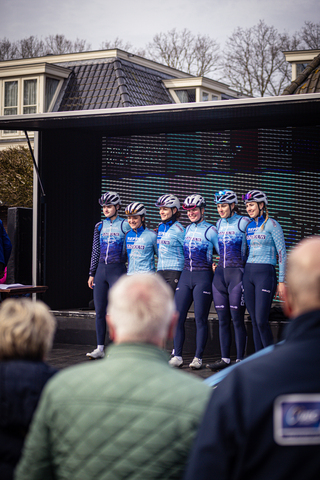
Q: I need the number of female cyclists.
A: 6